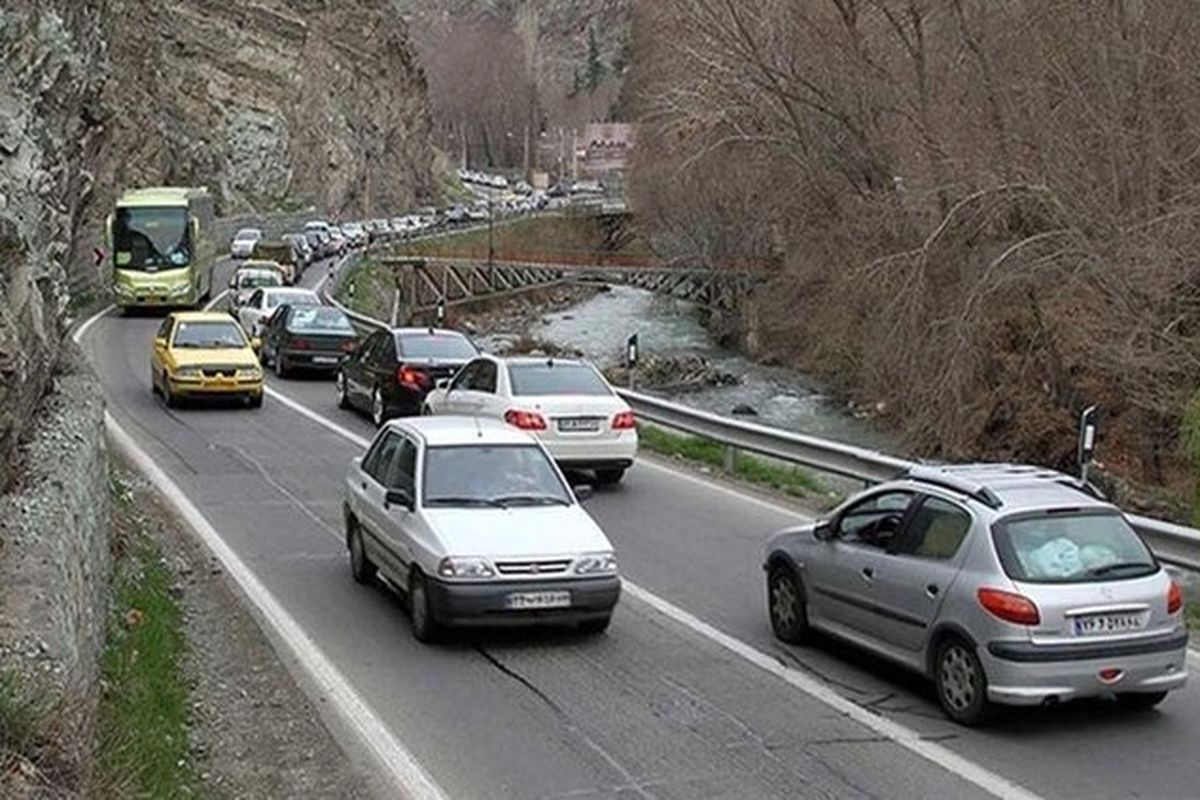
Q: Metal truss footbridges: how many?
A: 1